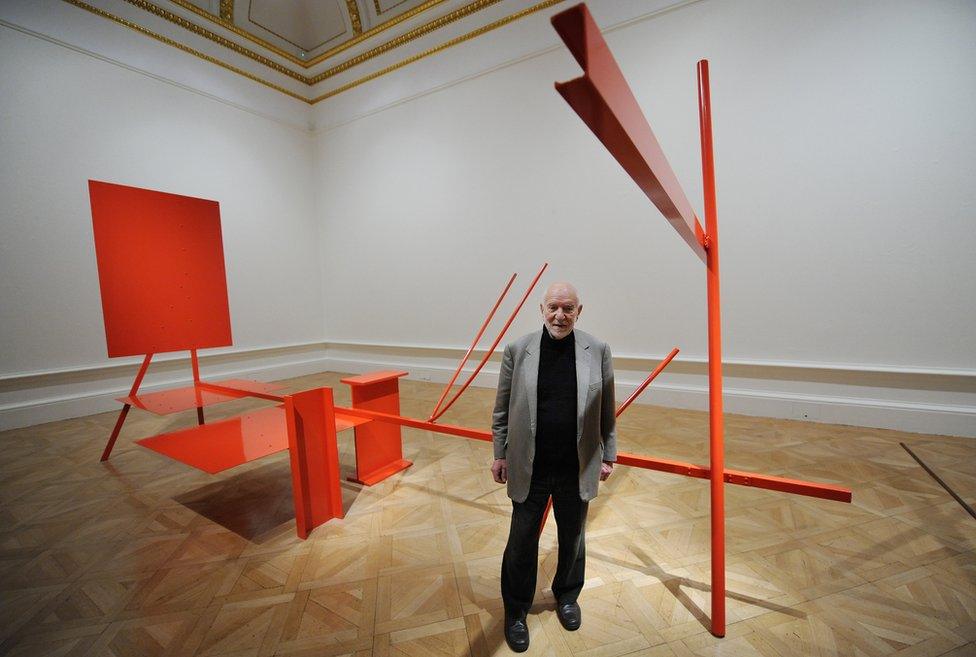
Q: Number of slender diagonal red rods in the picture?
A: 3